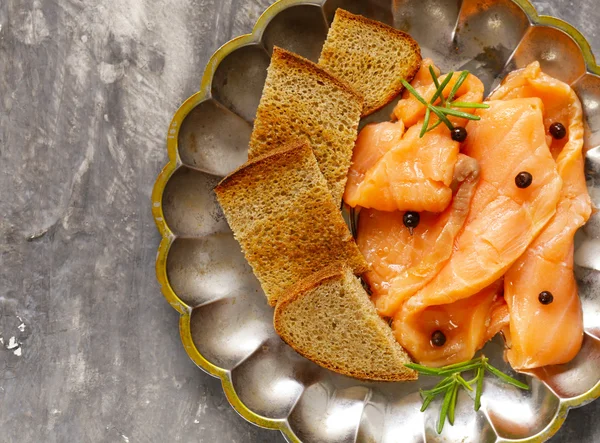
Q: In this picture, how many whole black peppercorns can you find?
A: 6